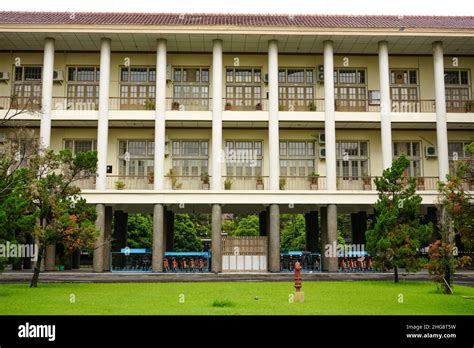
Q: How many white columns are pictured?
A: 8